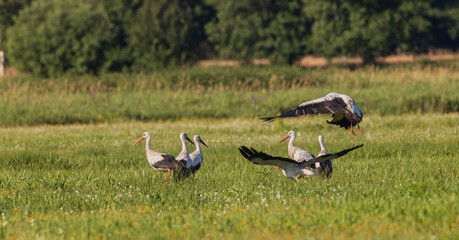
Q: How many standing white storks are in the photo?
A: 5